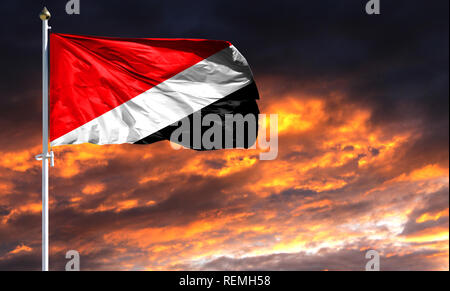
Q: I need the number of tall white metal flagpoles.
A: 1